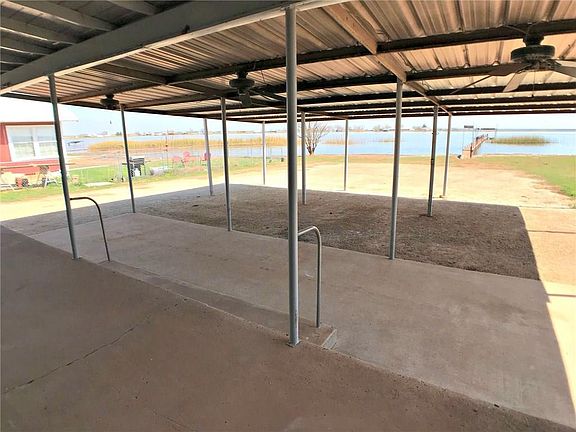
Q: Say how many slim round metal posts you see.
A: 11